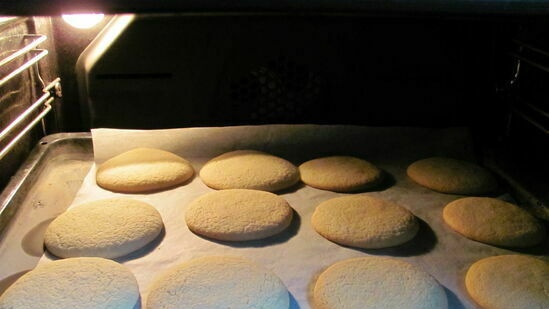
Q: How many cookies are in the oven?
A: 12